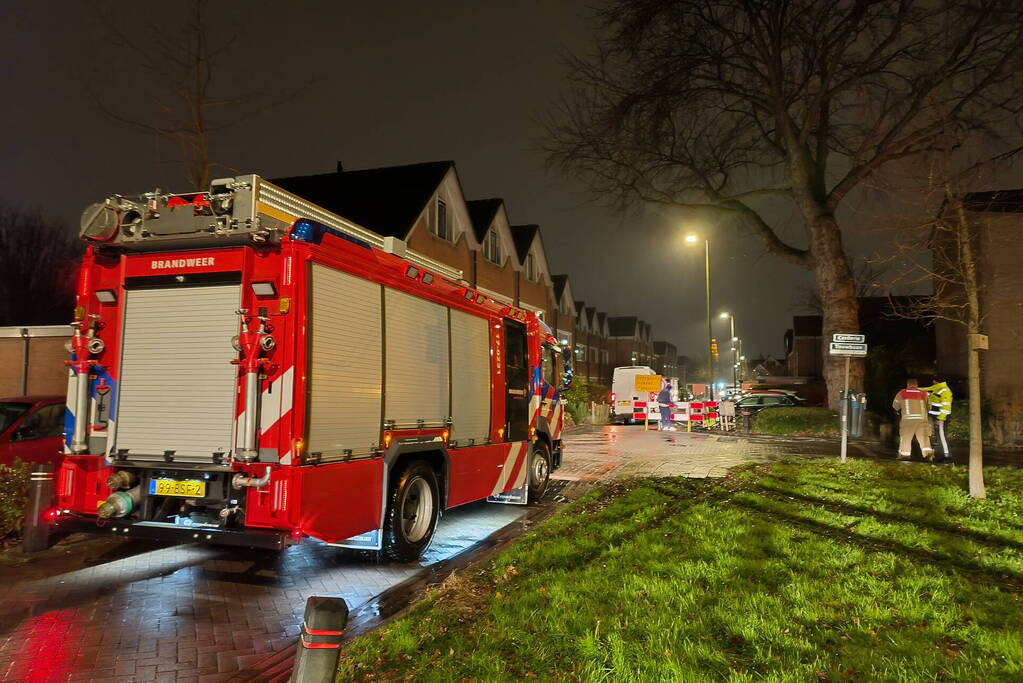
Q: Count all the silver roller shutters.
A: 4